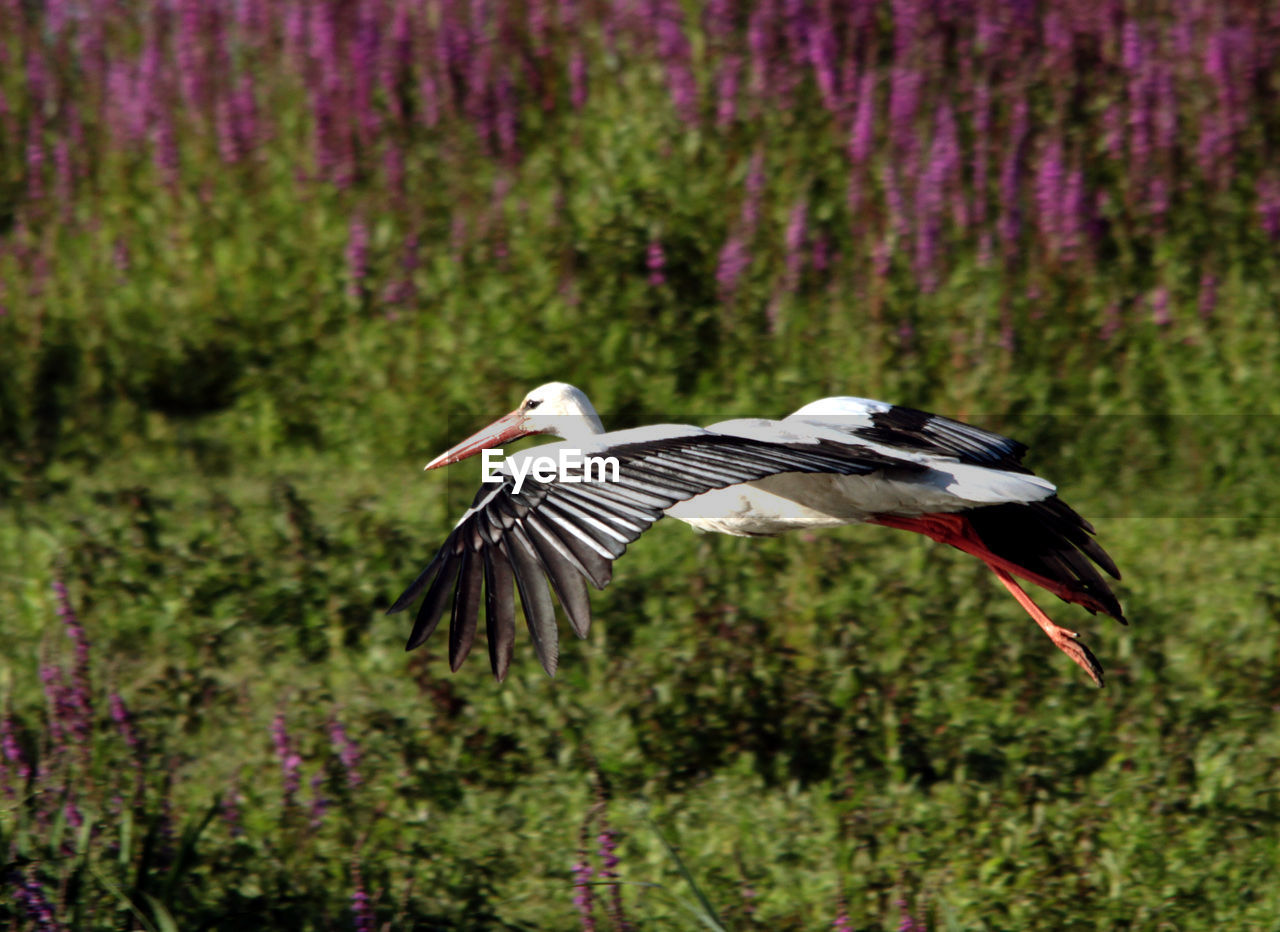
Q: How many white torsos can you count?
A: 1